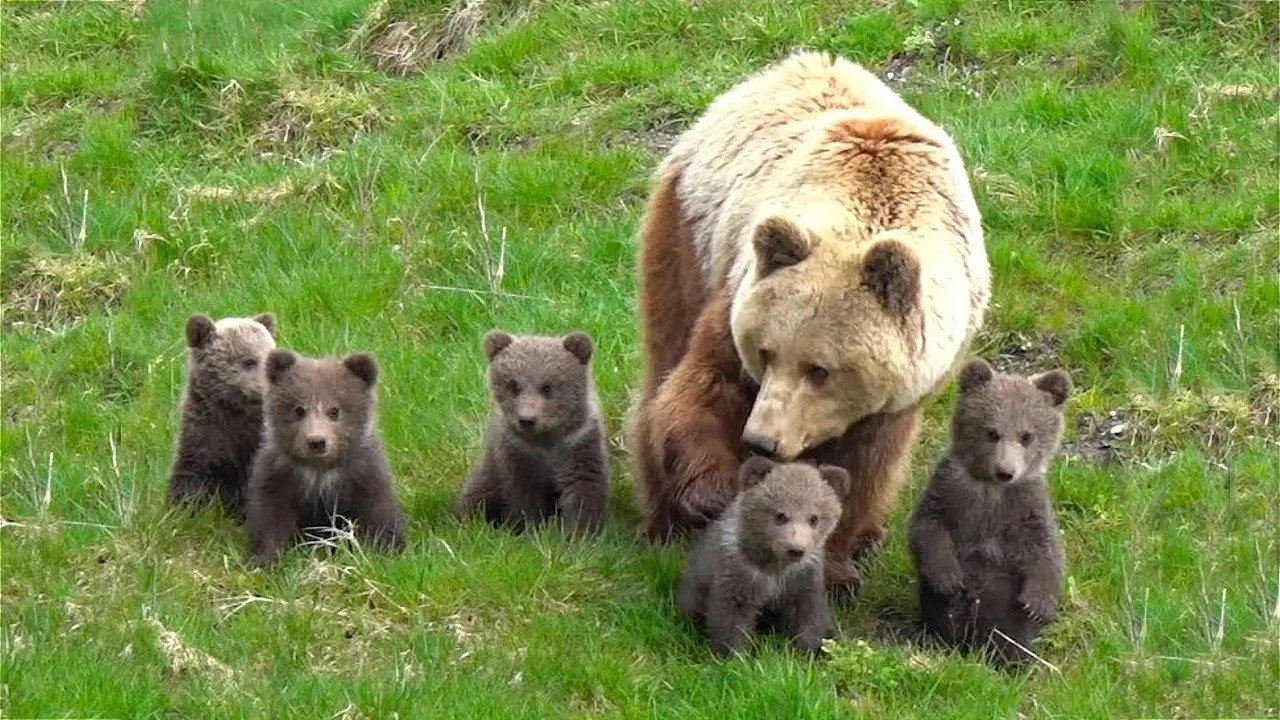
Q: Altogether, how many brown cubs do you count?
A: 5